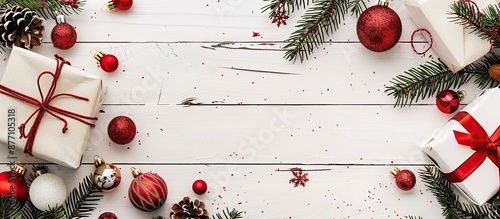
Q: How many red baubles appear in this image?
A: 11